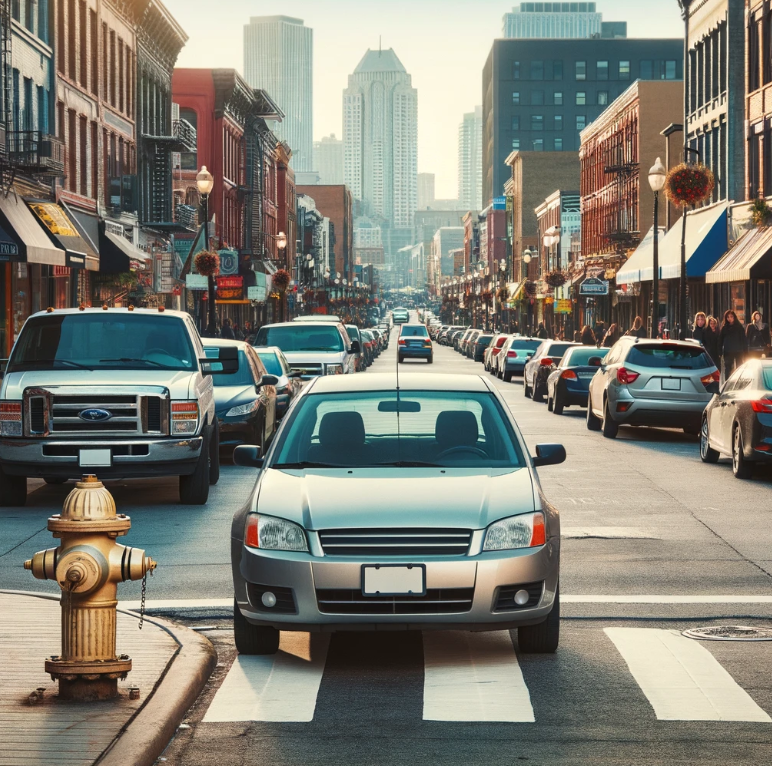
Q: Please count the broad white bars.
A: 3